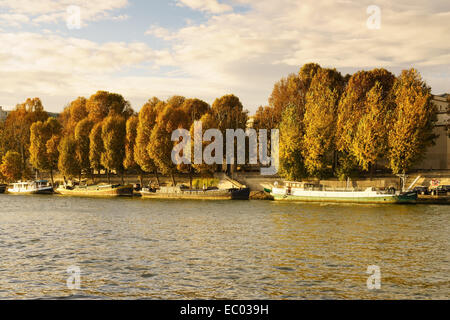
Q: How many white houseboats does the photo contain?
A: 2